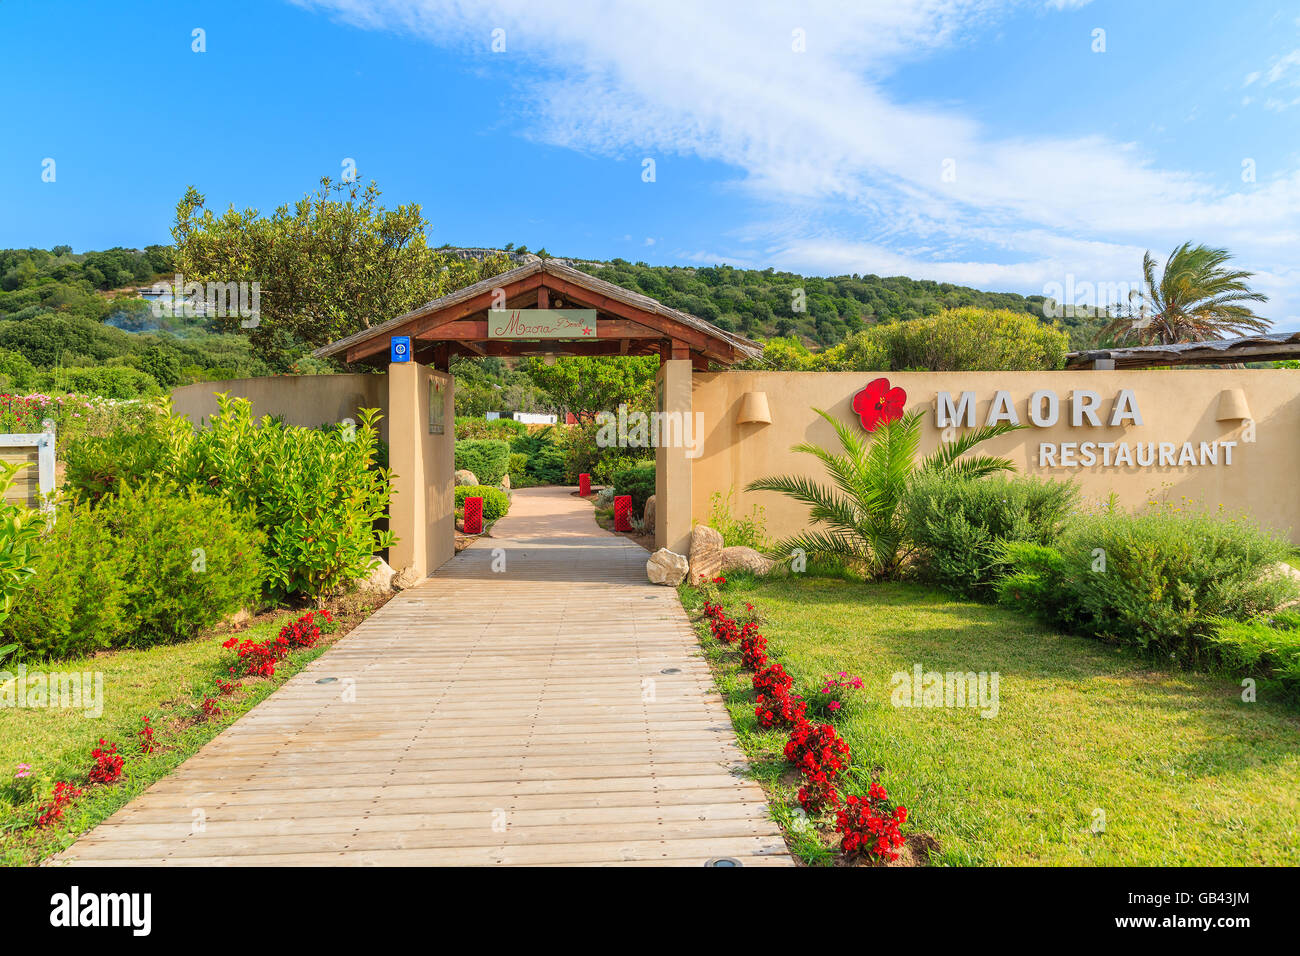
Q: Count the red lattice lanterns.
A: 3